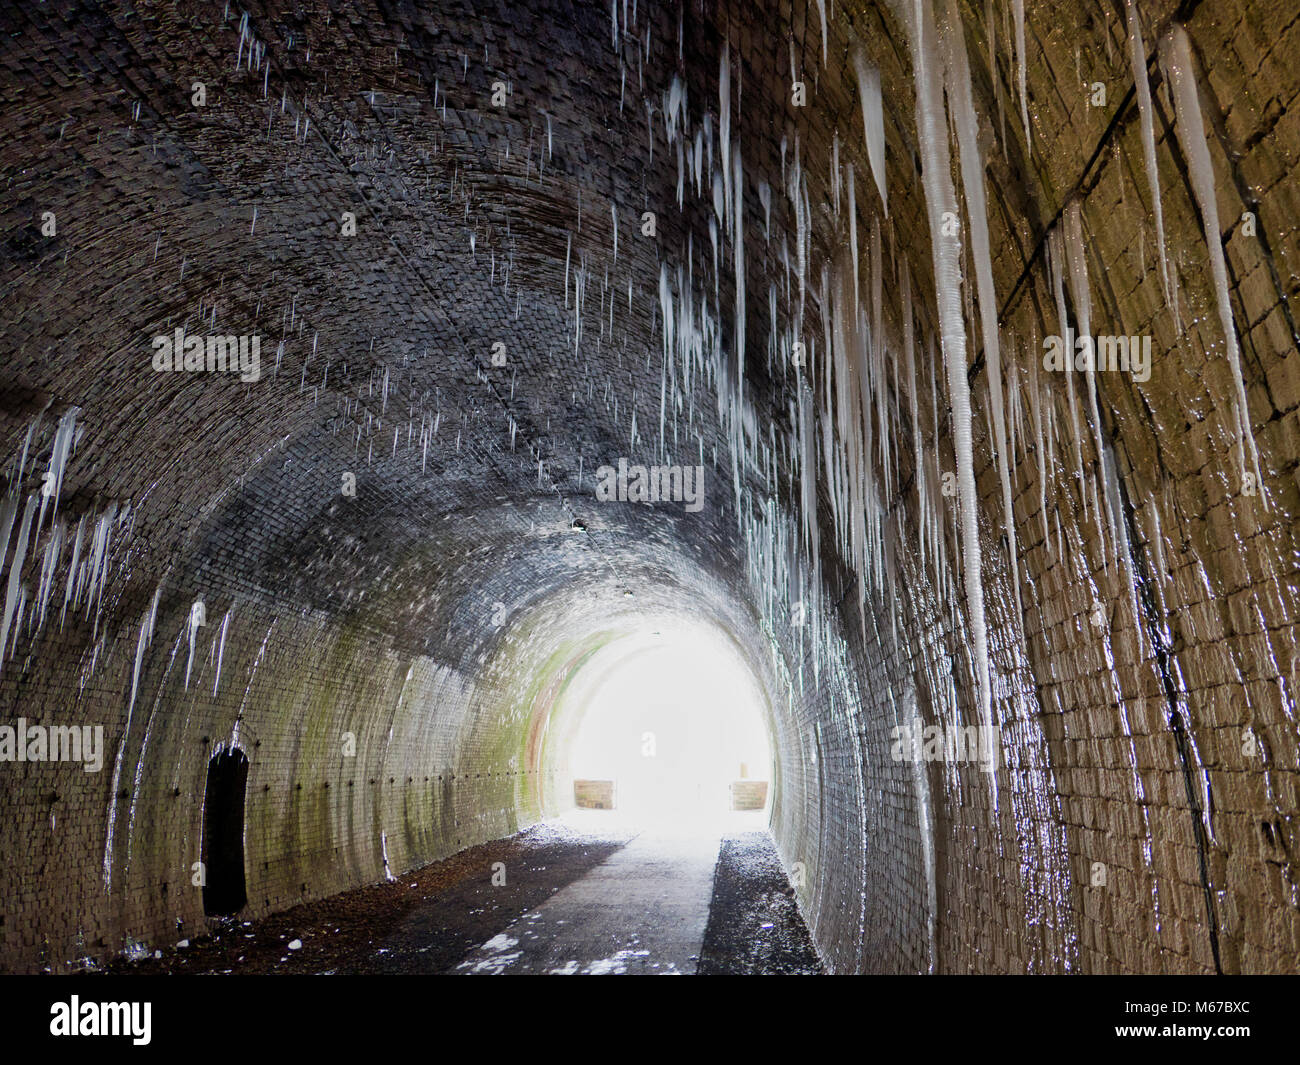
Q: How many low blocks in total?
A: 2